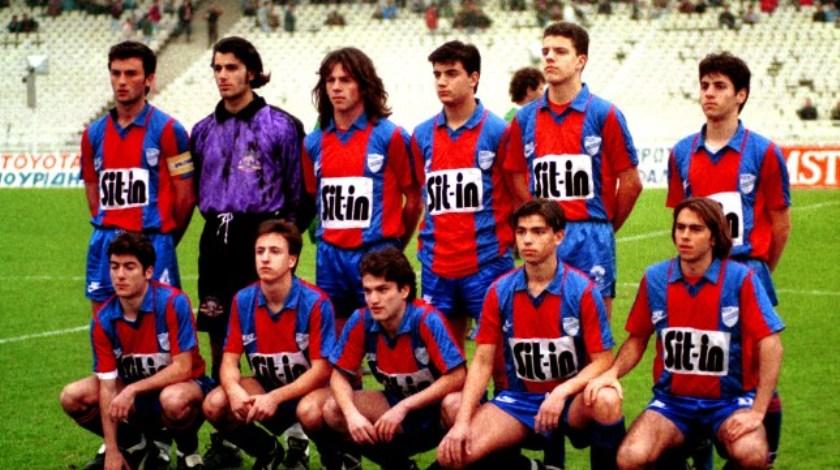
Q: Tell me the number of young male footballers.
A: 11